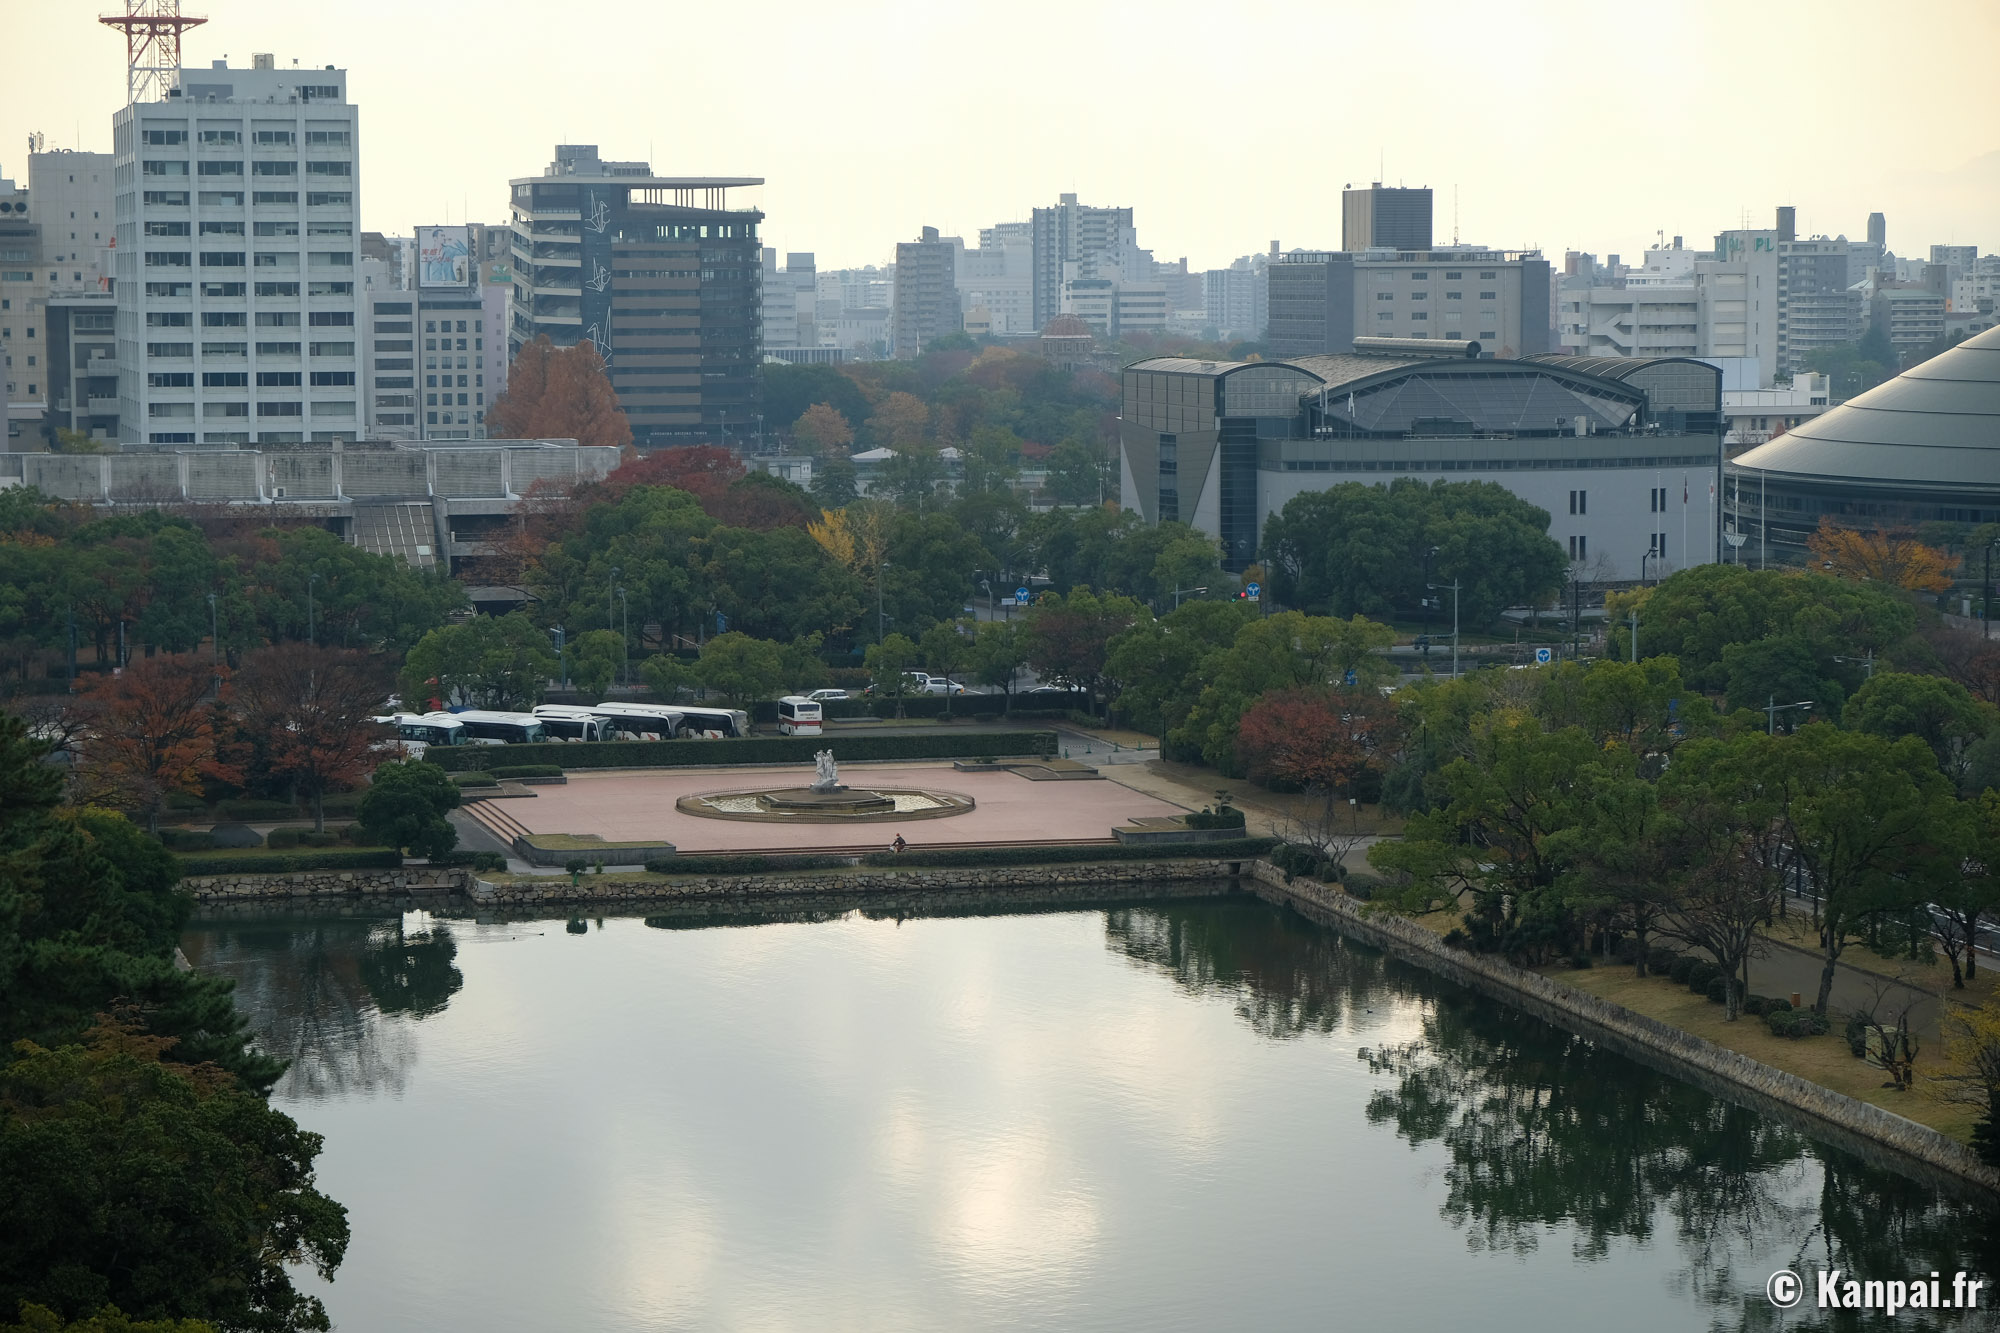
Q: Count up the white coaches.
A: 6